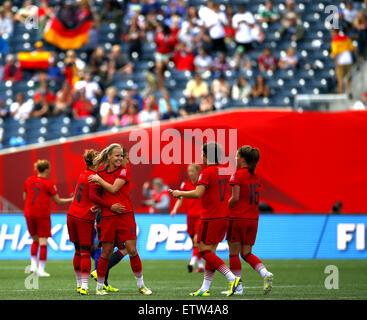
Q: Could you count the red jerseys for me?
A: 6